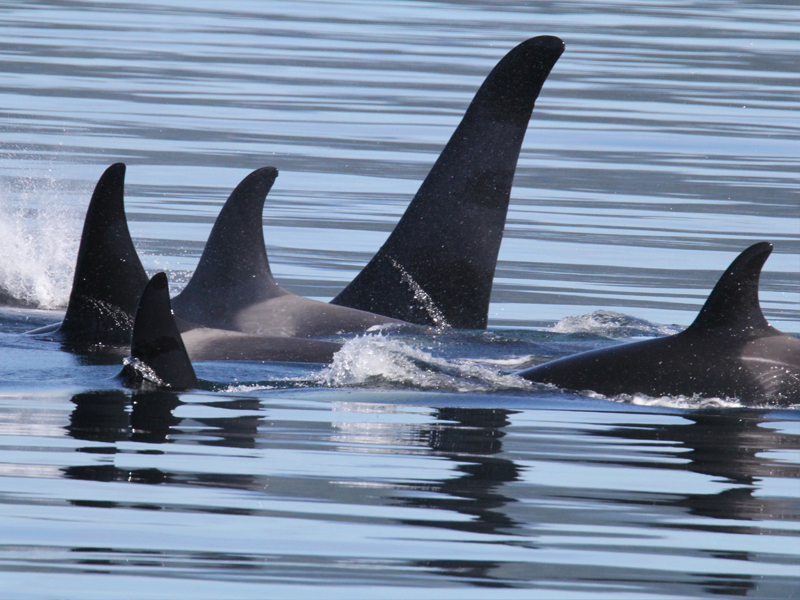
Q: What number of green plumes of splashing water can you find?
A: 0